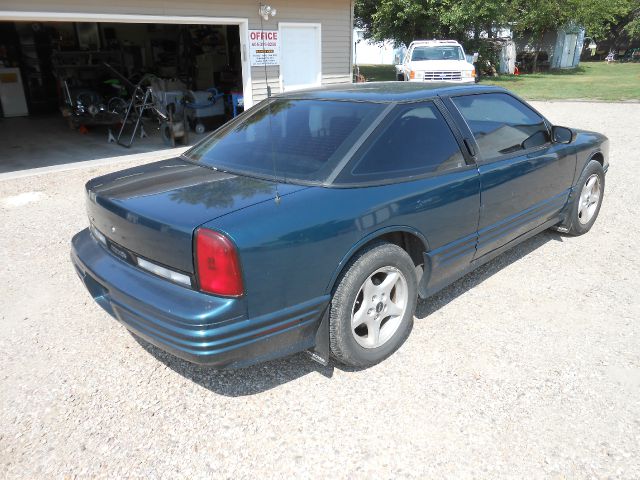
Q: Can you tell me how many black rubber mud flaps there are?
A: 2